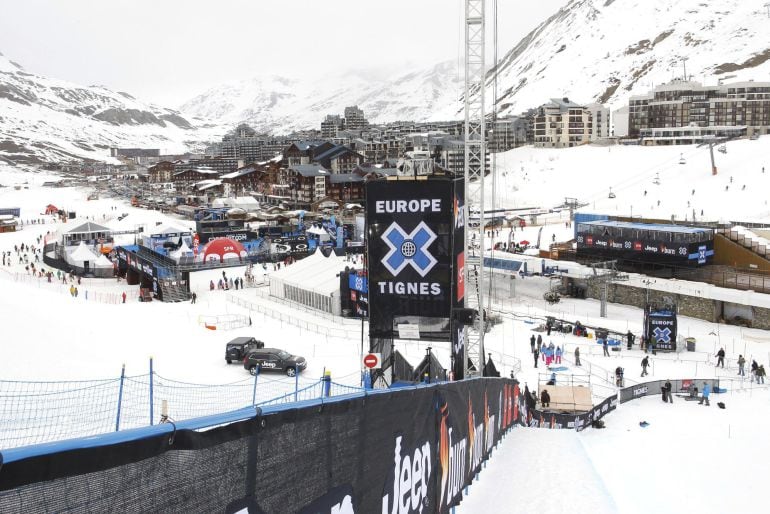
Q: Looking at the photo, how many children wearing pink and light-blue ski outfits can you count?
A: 4